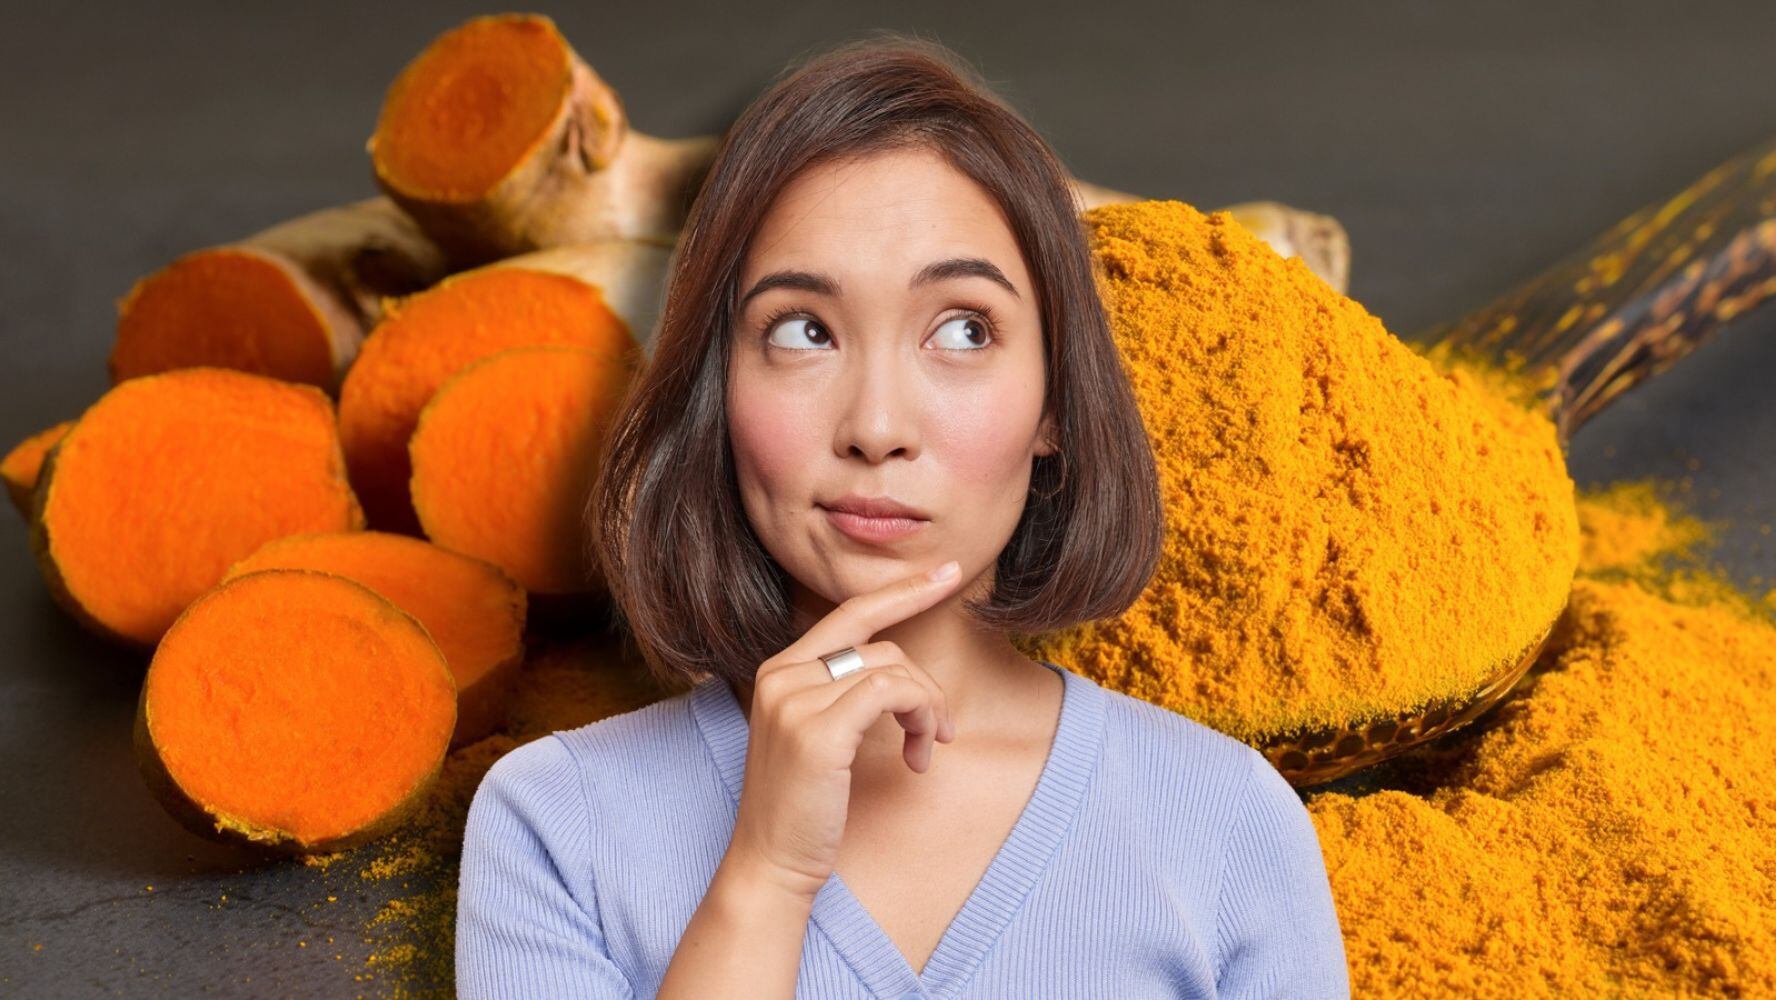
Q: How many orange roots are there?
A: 8